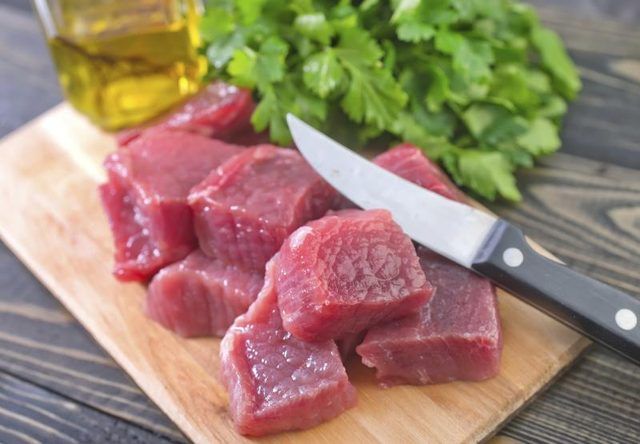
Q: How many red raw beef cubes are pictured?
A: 8